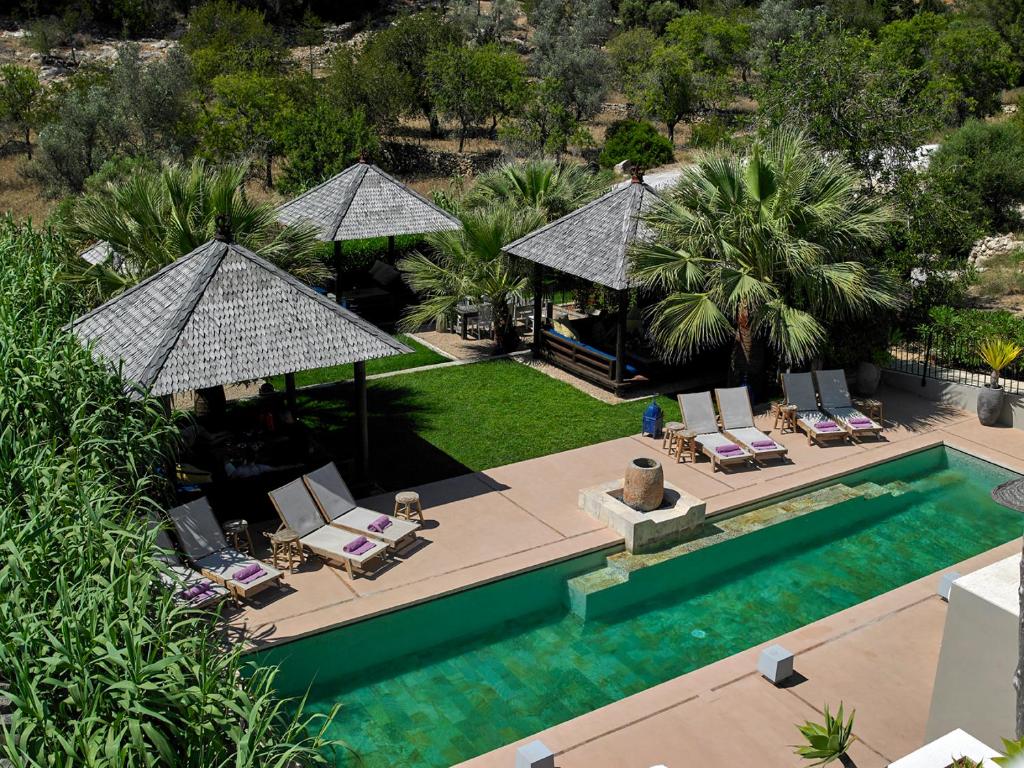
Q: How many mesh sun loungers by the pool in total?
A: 8